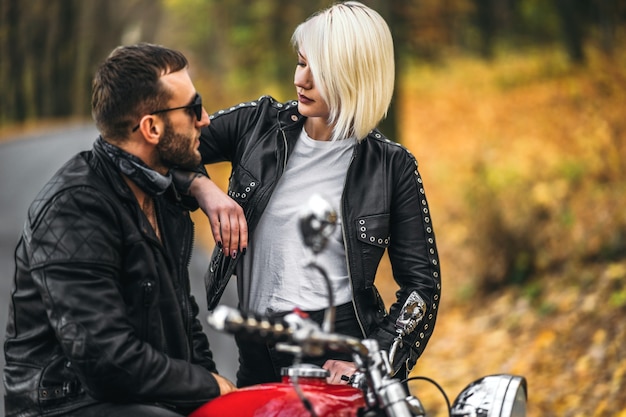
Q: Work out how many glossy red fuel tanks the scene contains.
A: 1